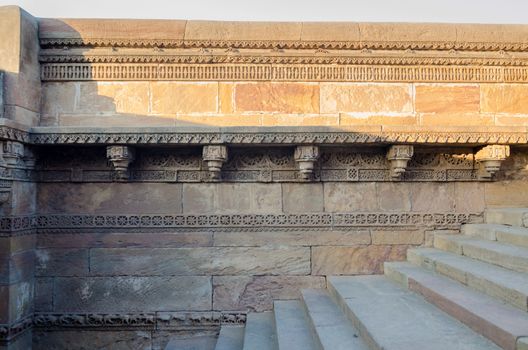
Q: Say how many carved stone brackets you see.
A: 5